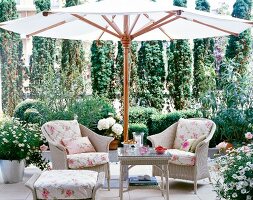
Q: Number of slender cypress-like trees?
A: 9